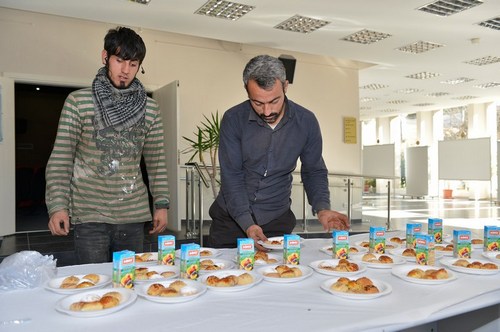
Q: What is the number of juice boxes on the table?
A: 12